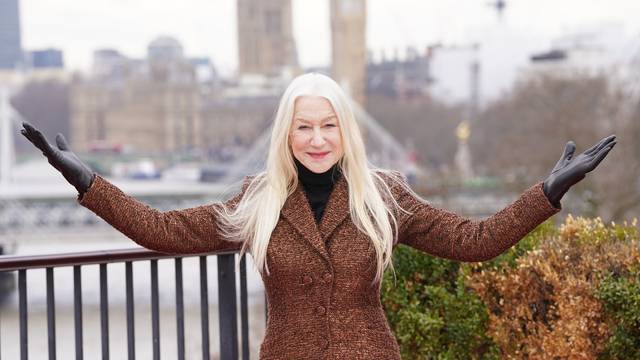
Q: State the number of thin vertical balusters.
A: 9